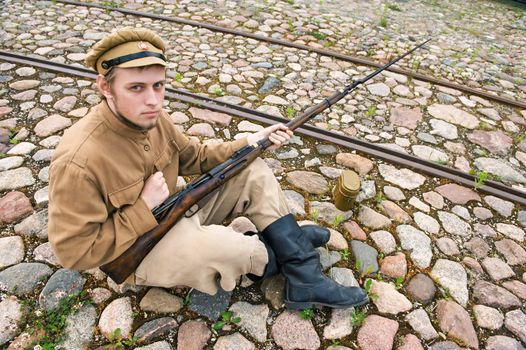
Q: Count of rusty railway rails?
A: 2